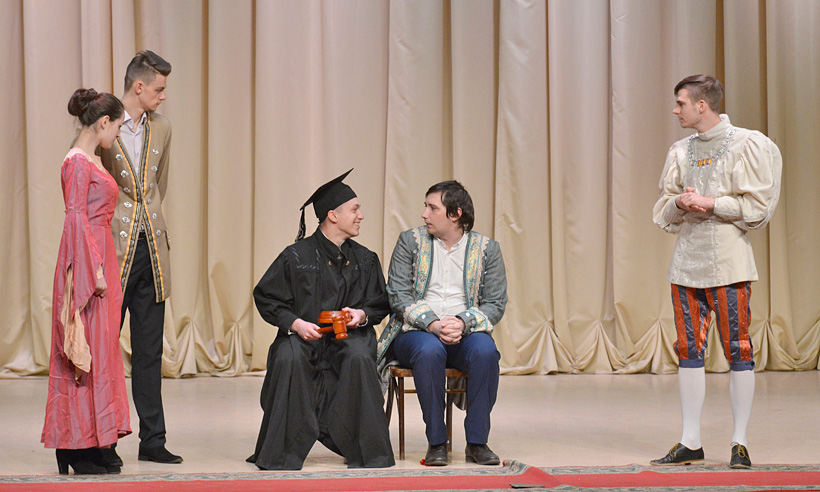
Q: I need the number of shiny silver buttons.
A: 12